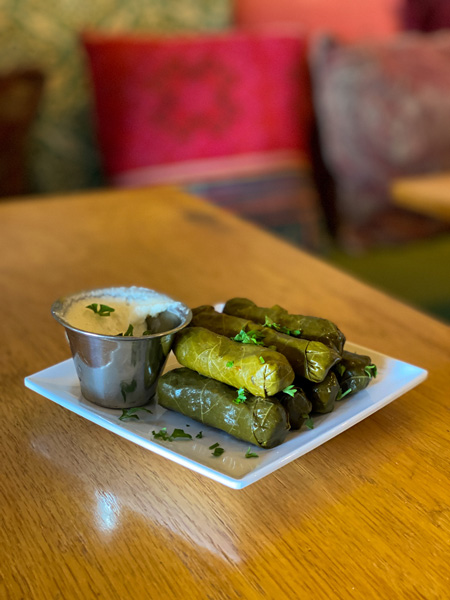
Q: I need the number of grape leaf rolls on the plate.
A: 7